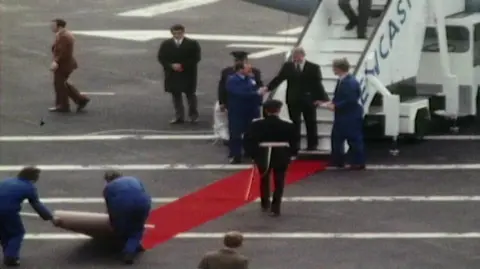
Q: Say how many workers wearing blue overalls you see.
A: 4